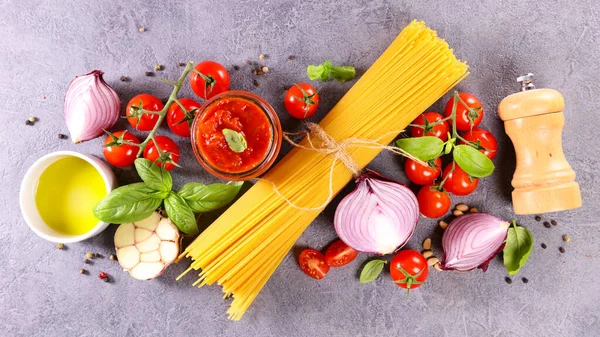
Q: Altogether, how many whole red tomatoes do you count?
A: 13